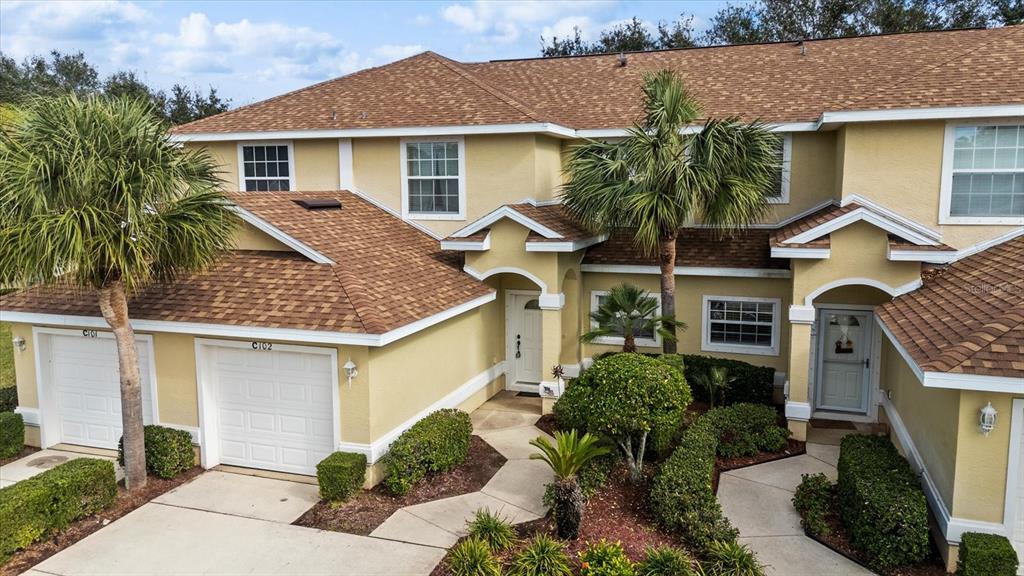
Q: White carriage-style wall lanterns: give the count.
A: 3